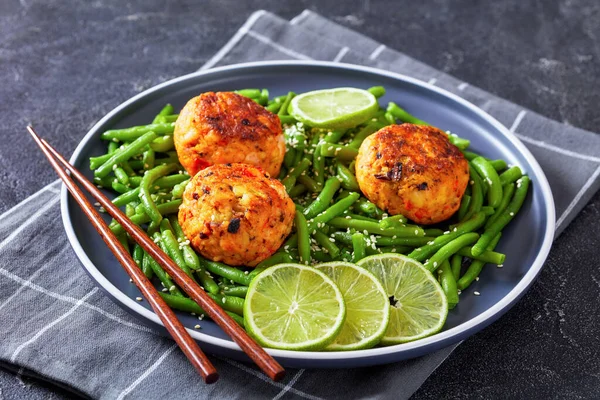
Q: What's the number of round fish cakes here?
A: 3